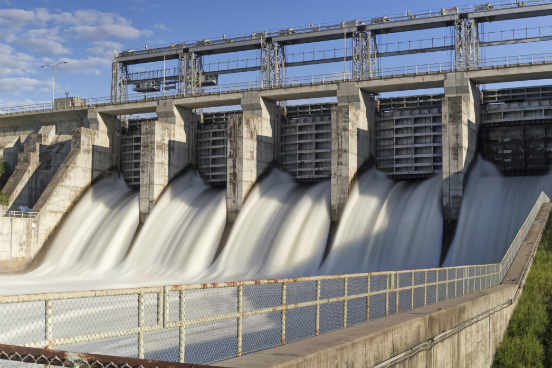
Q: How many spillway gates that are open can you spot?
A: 5